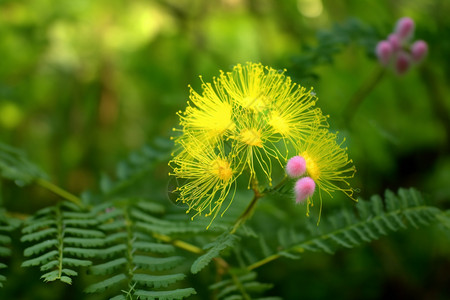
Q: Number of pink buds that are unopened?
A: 7